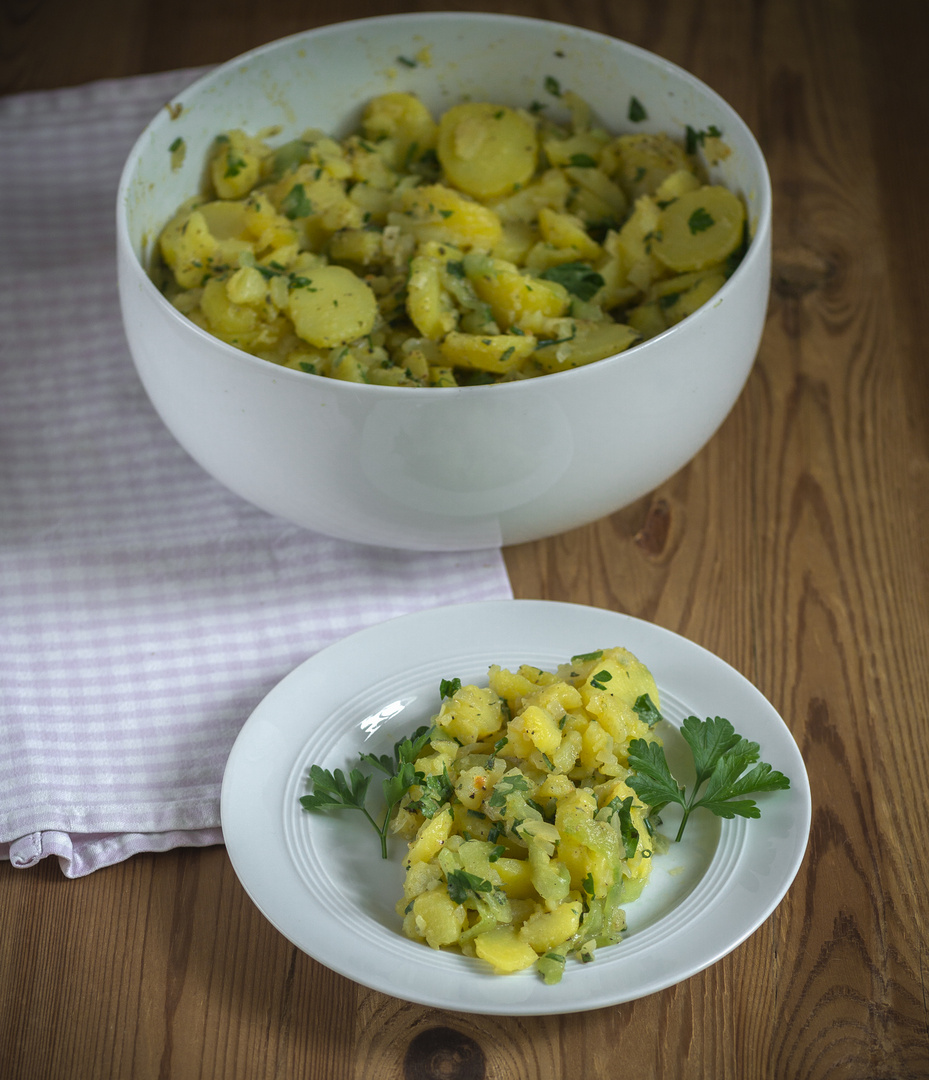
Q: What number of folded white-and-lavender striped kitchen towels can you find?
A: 1